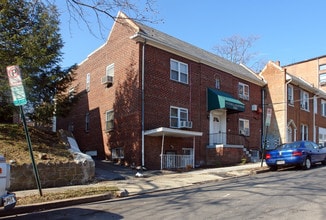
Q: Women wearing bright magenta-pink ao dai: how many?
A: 0